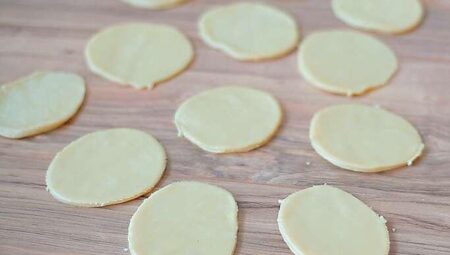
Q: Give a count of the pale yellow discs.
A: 11